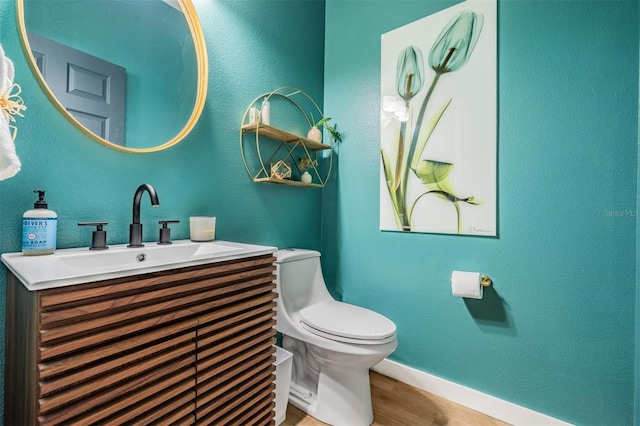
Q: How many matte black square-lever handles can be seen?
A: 2